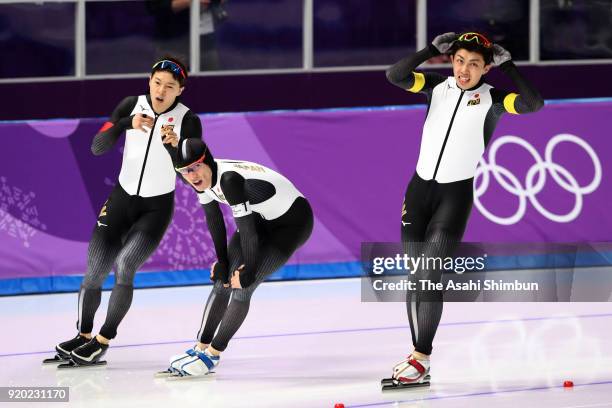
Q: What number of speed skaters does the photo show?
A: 3